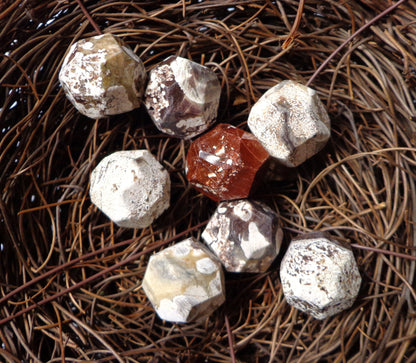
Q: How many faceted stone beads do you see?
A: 8